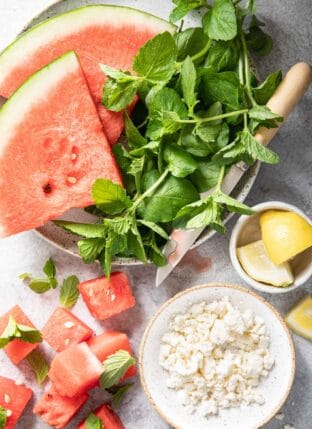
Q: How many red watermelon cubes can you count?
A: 8